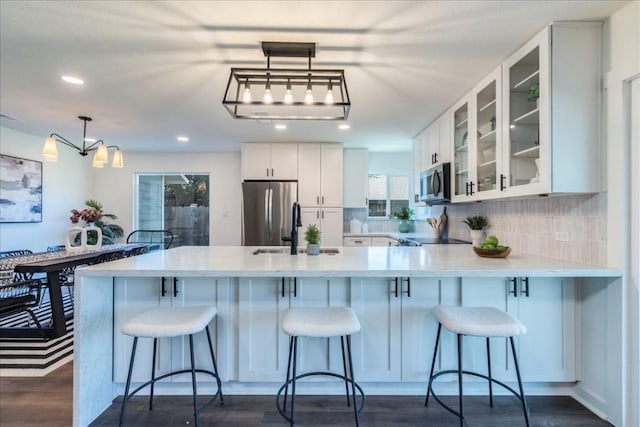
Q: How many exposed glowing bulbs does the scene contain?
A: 5